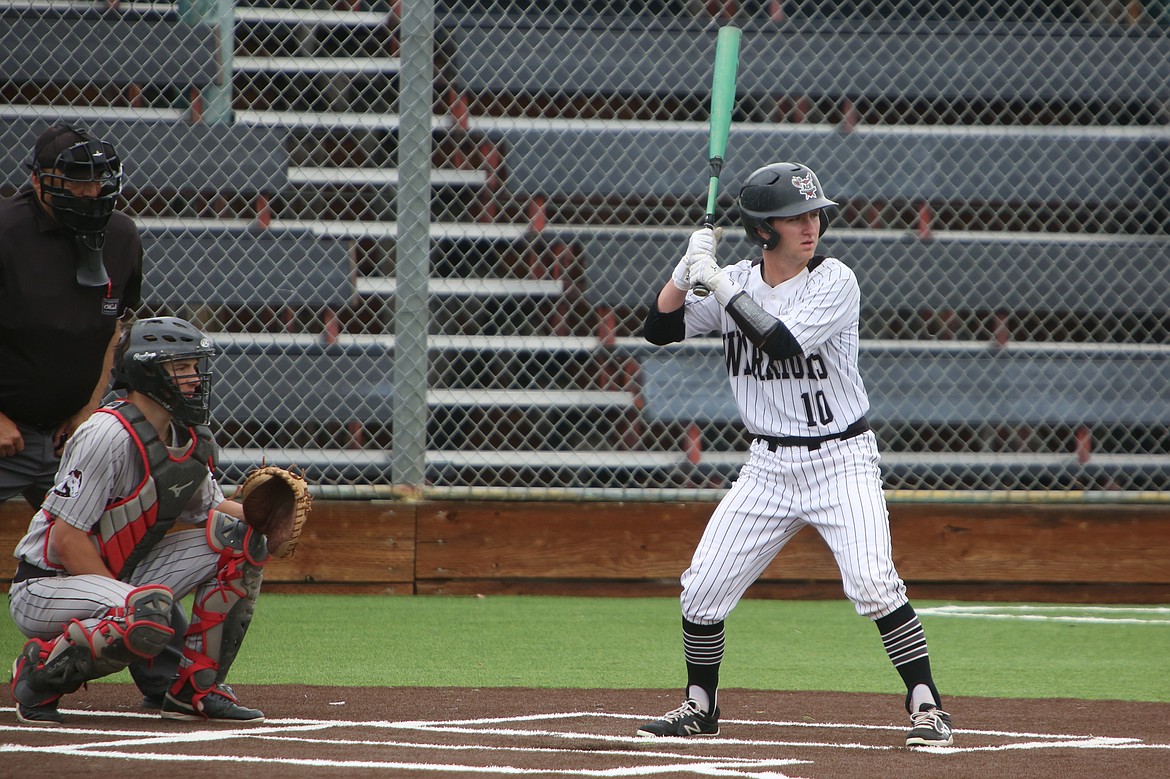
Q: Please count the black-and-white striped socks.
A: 2